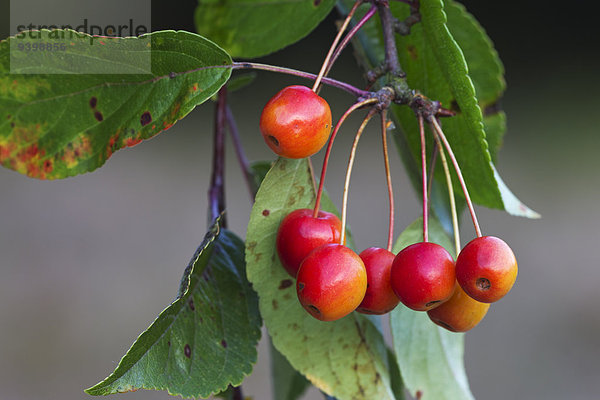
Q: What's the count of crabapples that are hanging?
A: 7